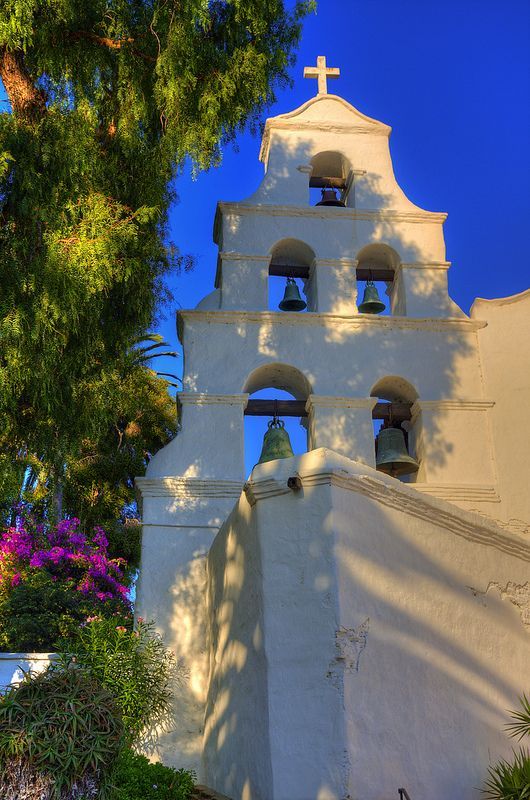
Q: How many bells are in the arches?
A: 5